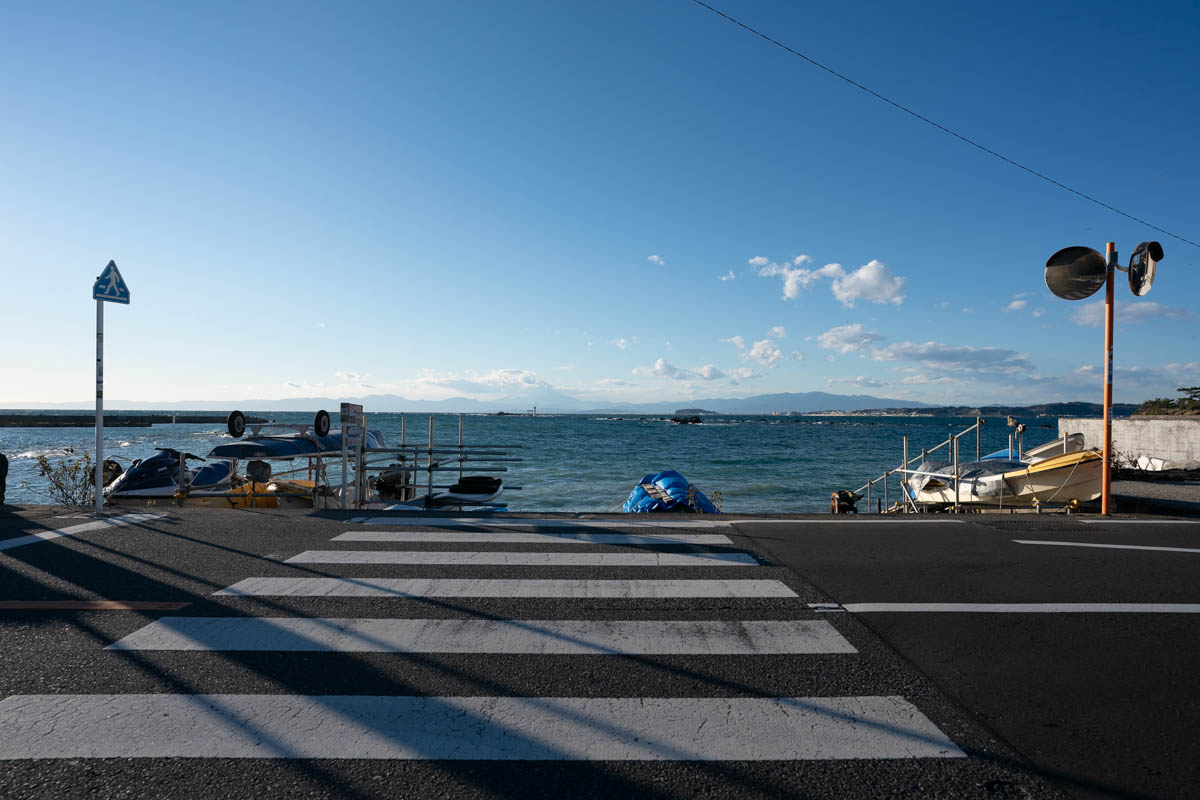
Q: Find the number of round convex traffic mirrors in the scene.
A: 2